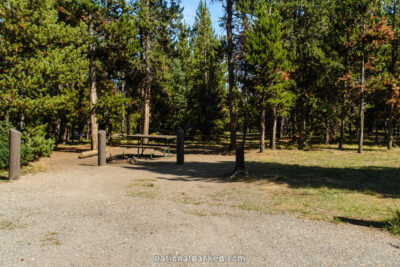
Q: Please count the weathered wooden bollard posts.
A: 3